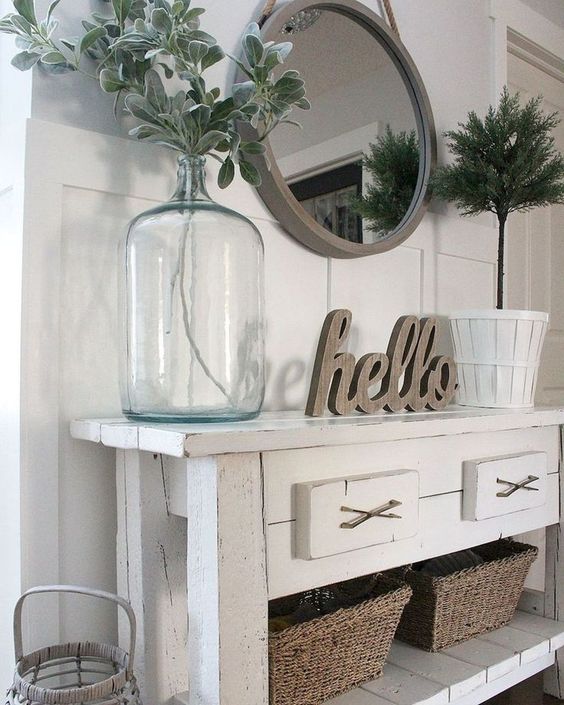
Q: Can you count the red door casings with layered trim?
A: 0